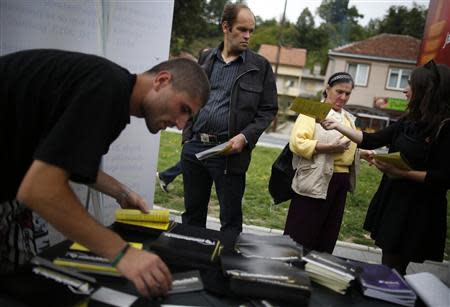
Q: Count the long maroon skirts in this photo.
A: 1